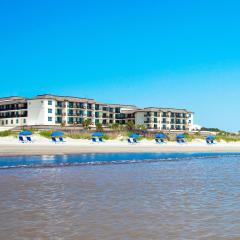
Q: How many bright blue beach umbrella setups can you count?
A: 7